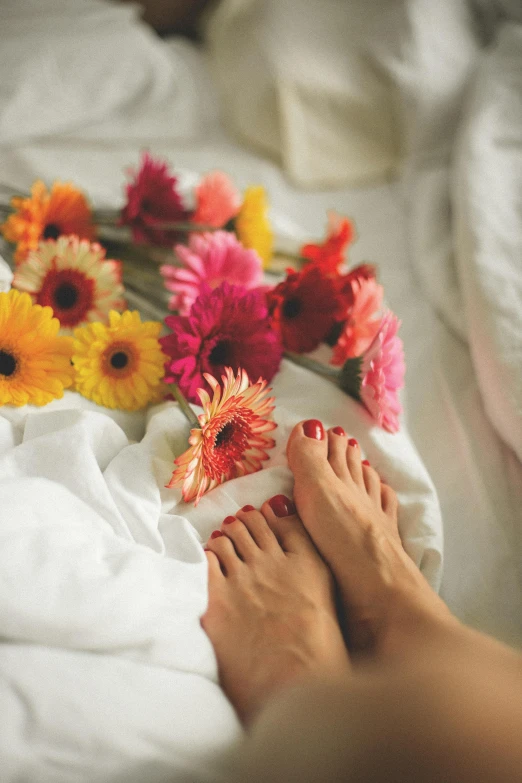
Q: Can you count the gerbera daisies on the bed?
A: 14